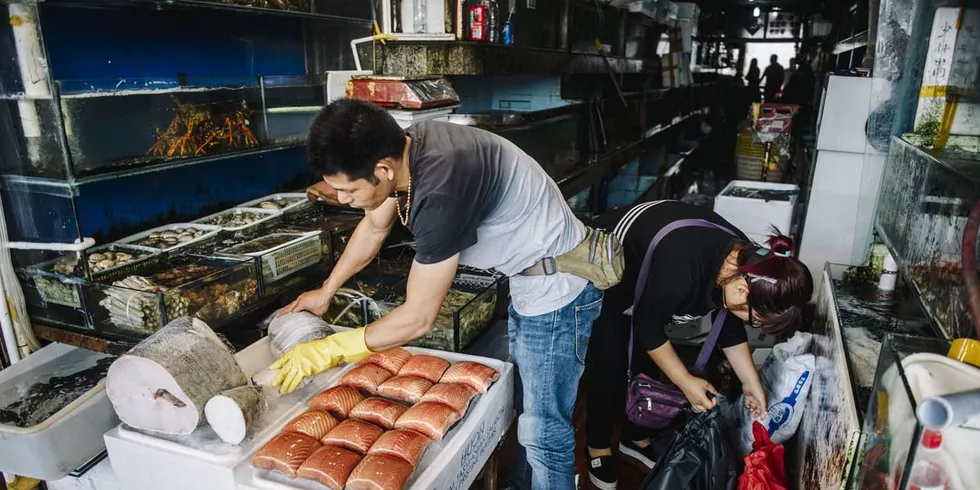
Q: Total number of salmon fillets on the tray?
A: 15